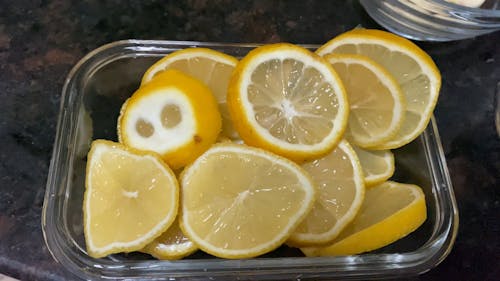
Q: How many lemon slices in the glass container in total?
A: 11